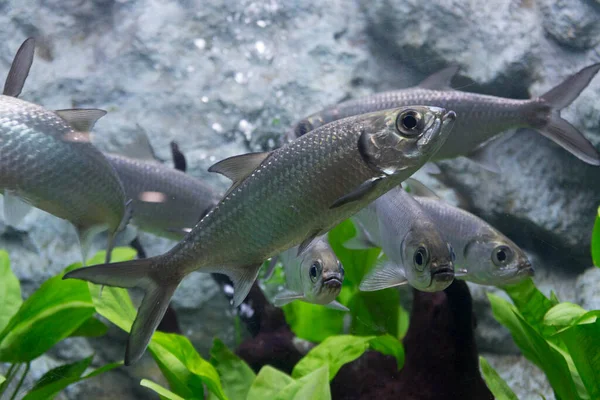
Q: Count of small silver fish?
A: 7